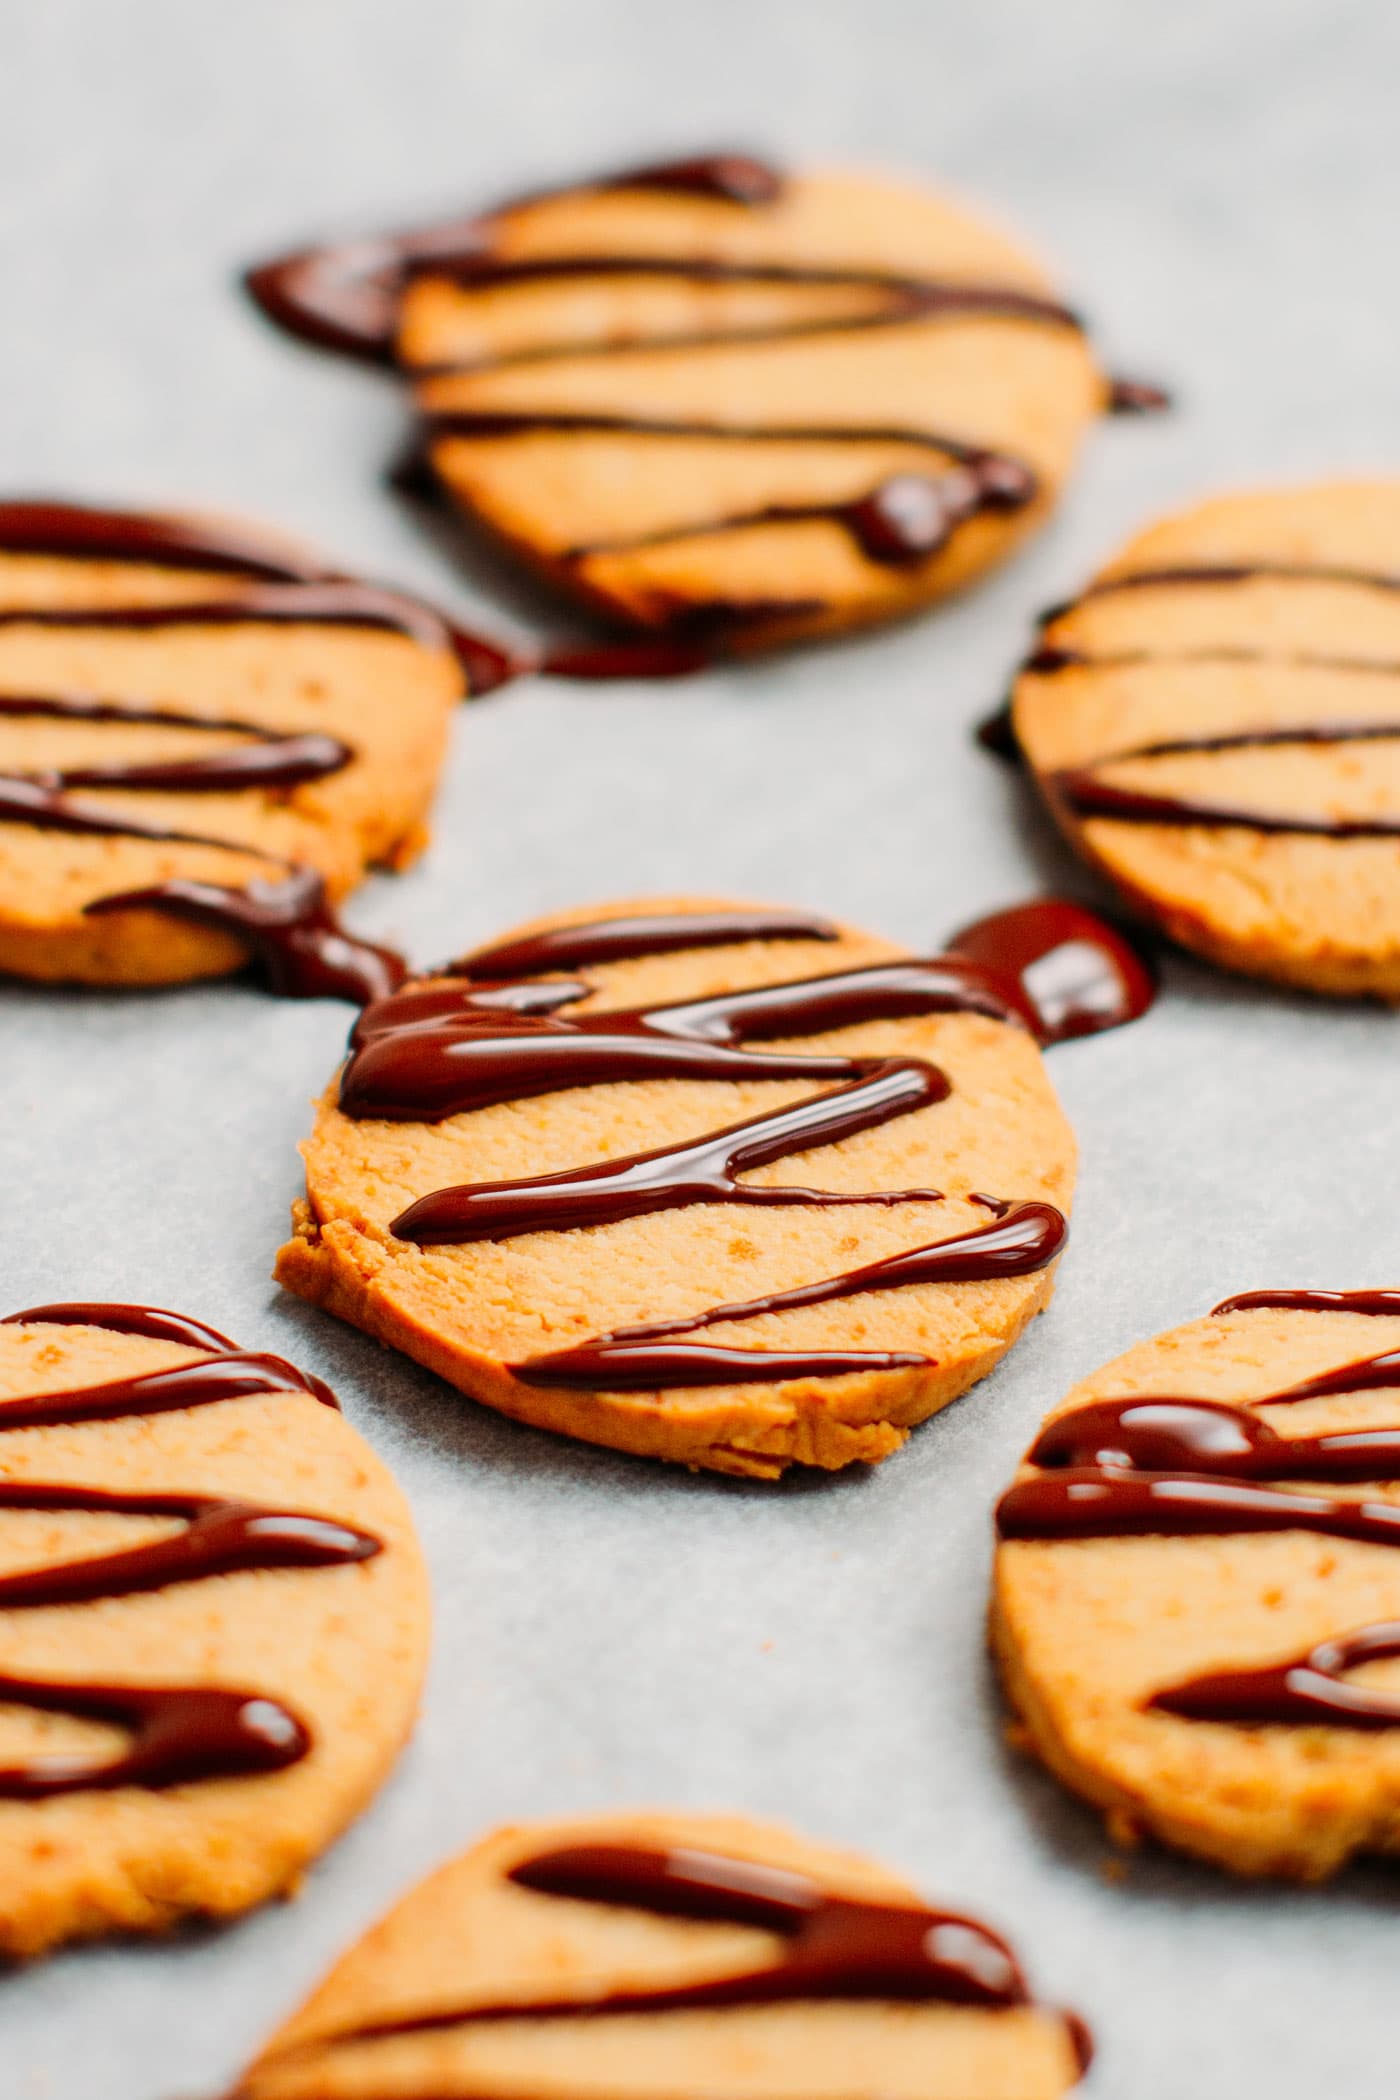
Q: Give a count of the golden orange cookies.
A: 7